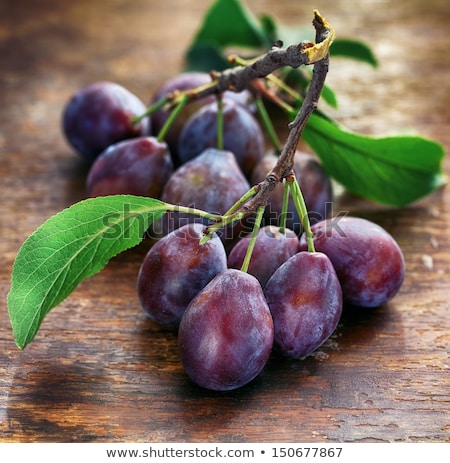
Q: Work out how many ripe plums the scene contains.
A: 11